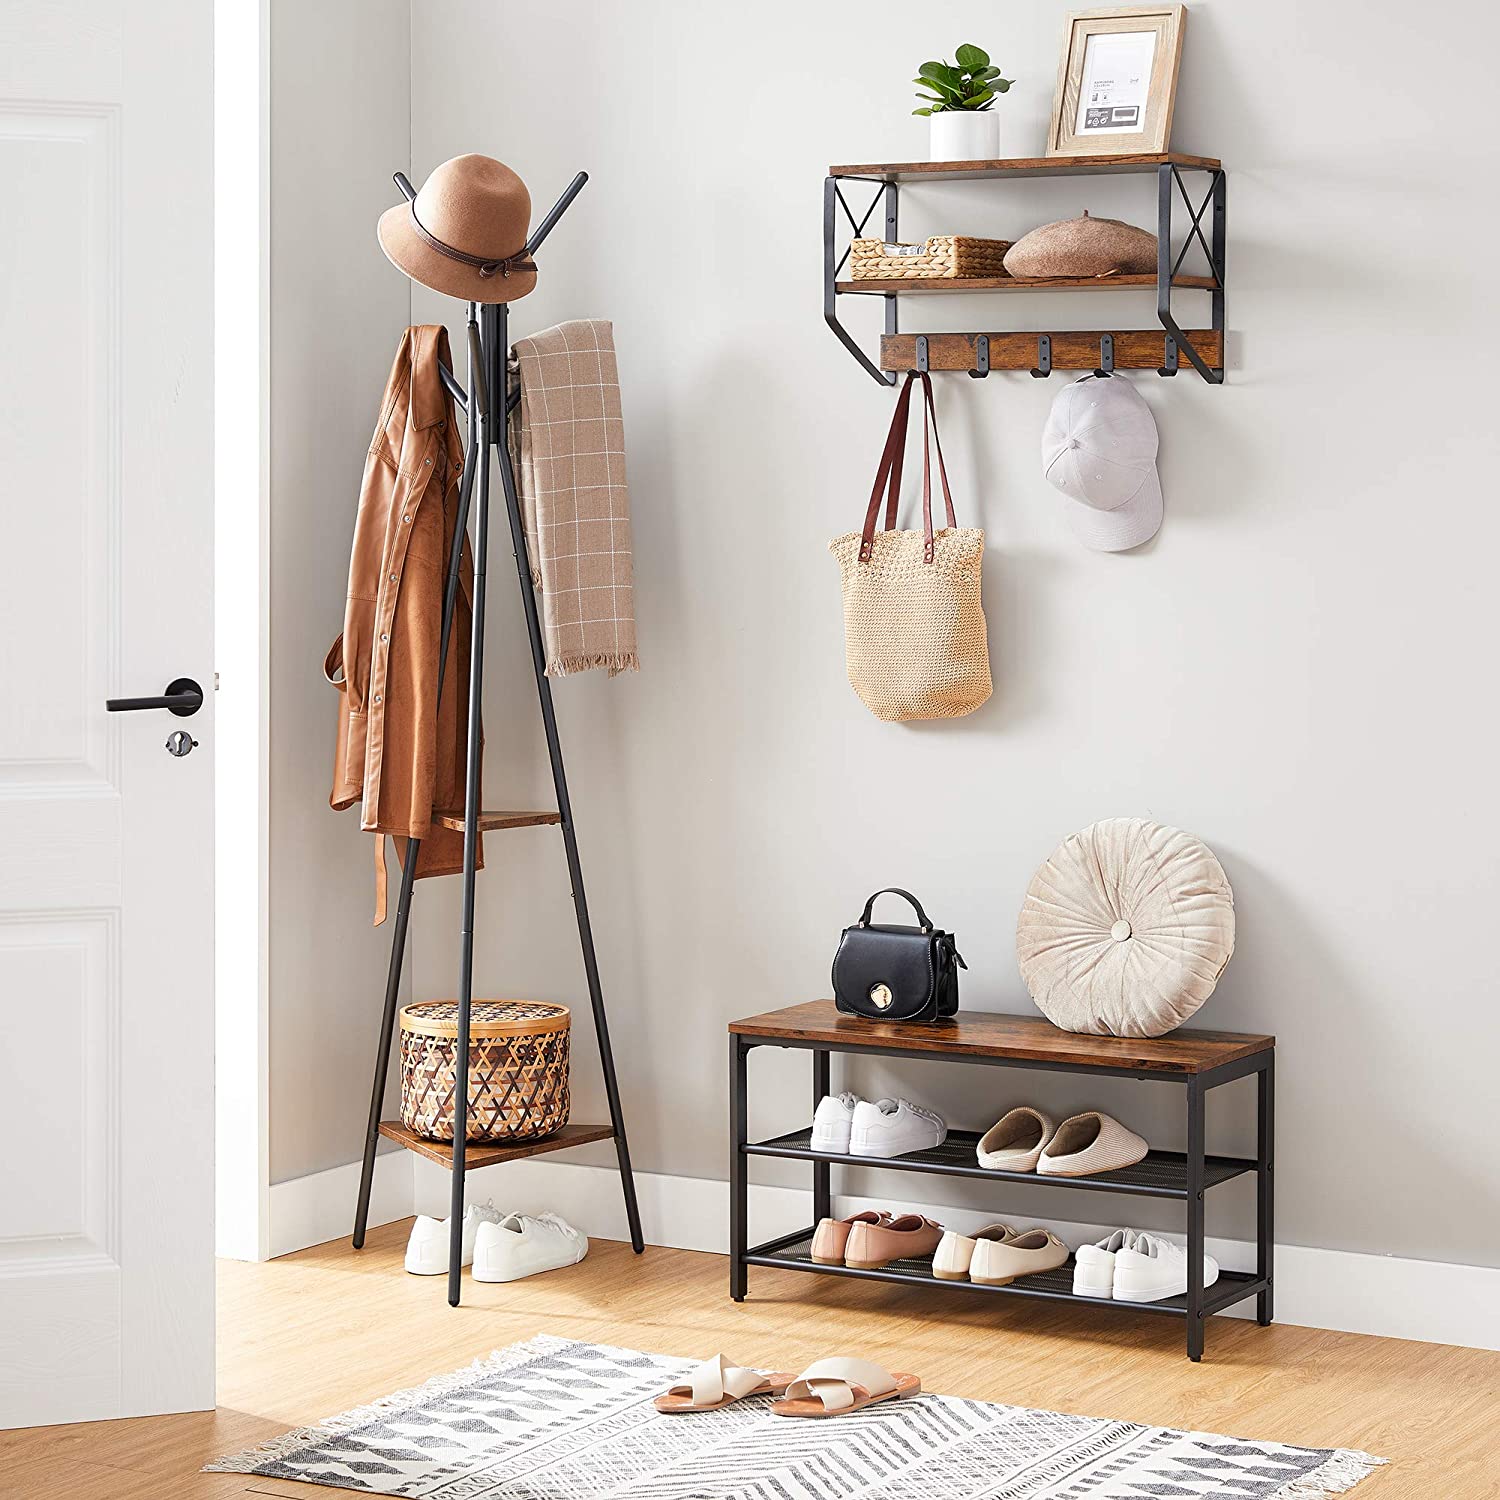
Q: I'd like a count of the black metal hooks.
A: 5